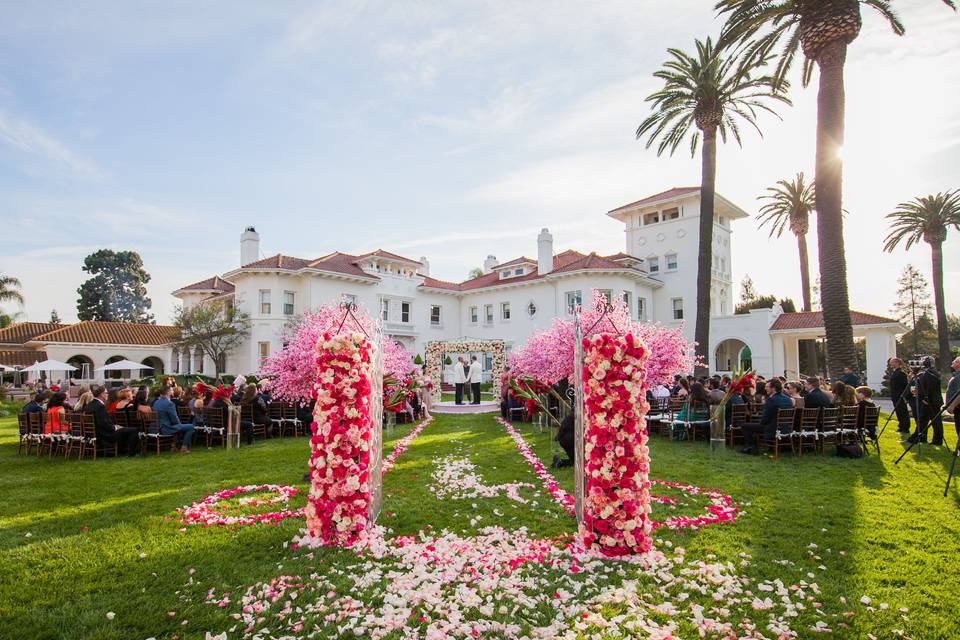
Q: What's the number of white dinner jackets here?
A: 2